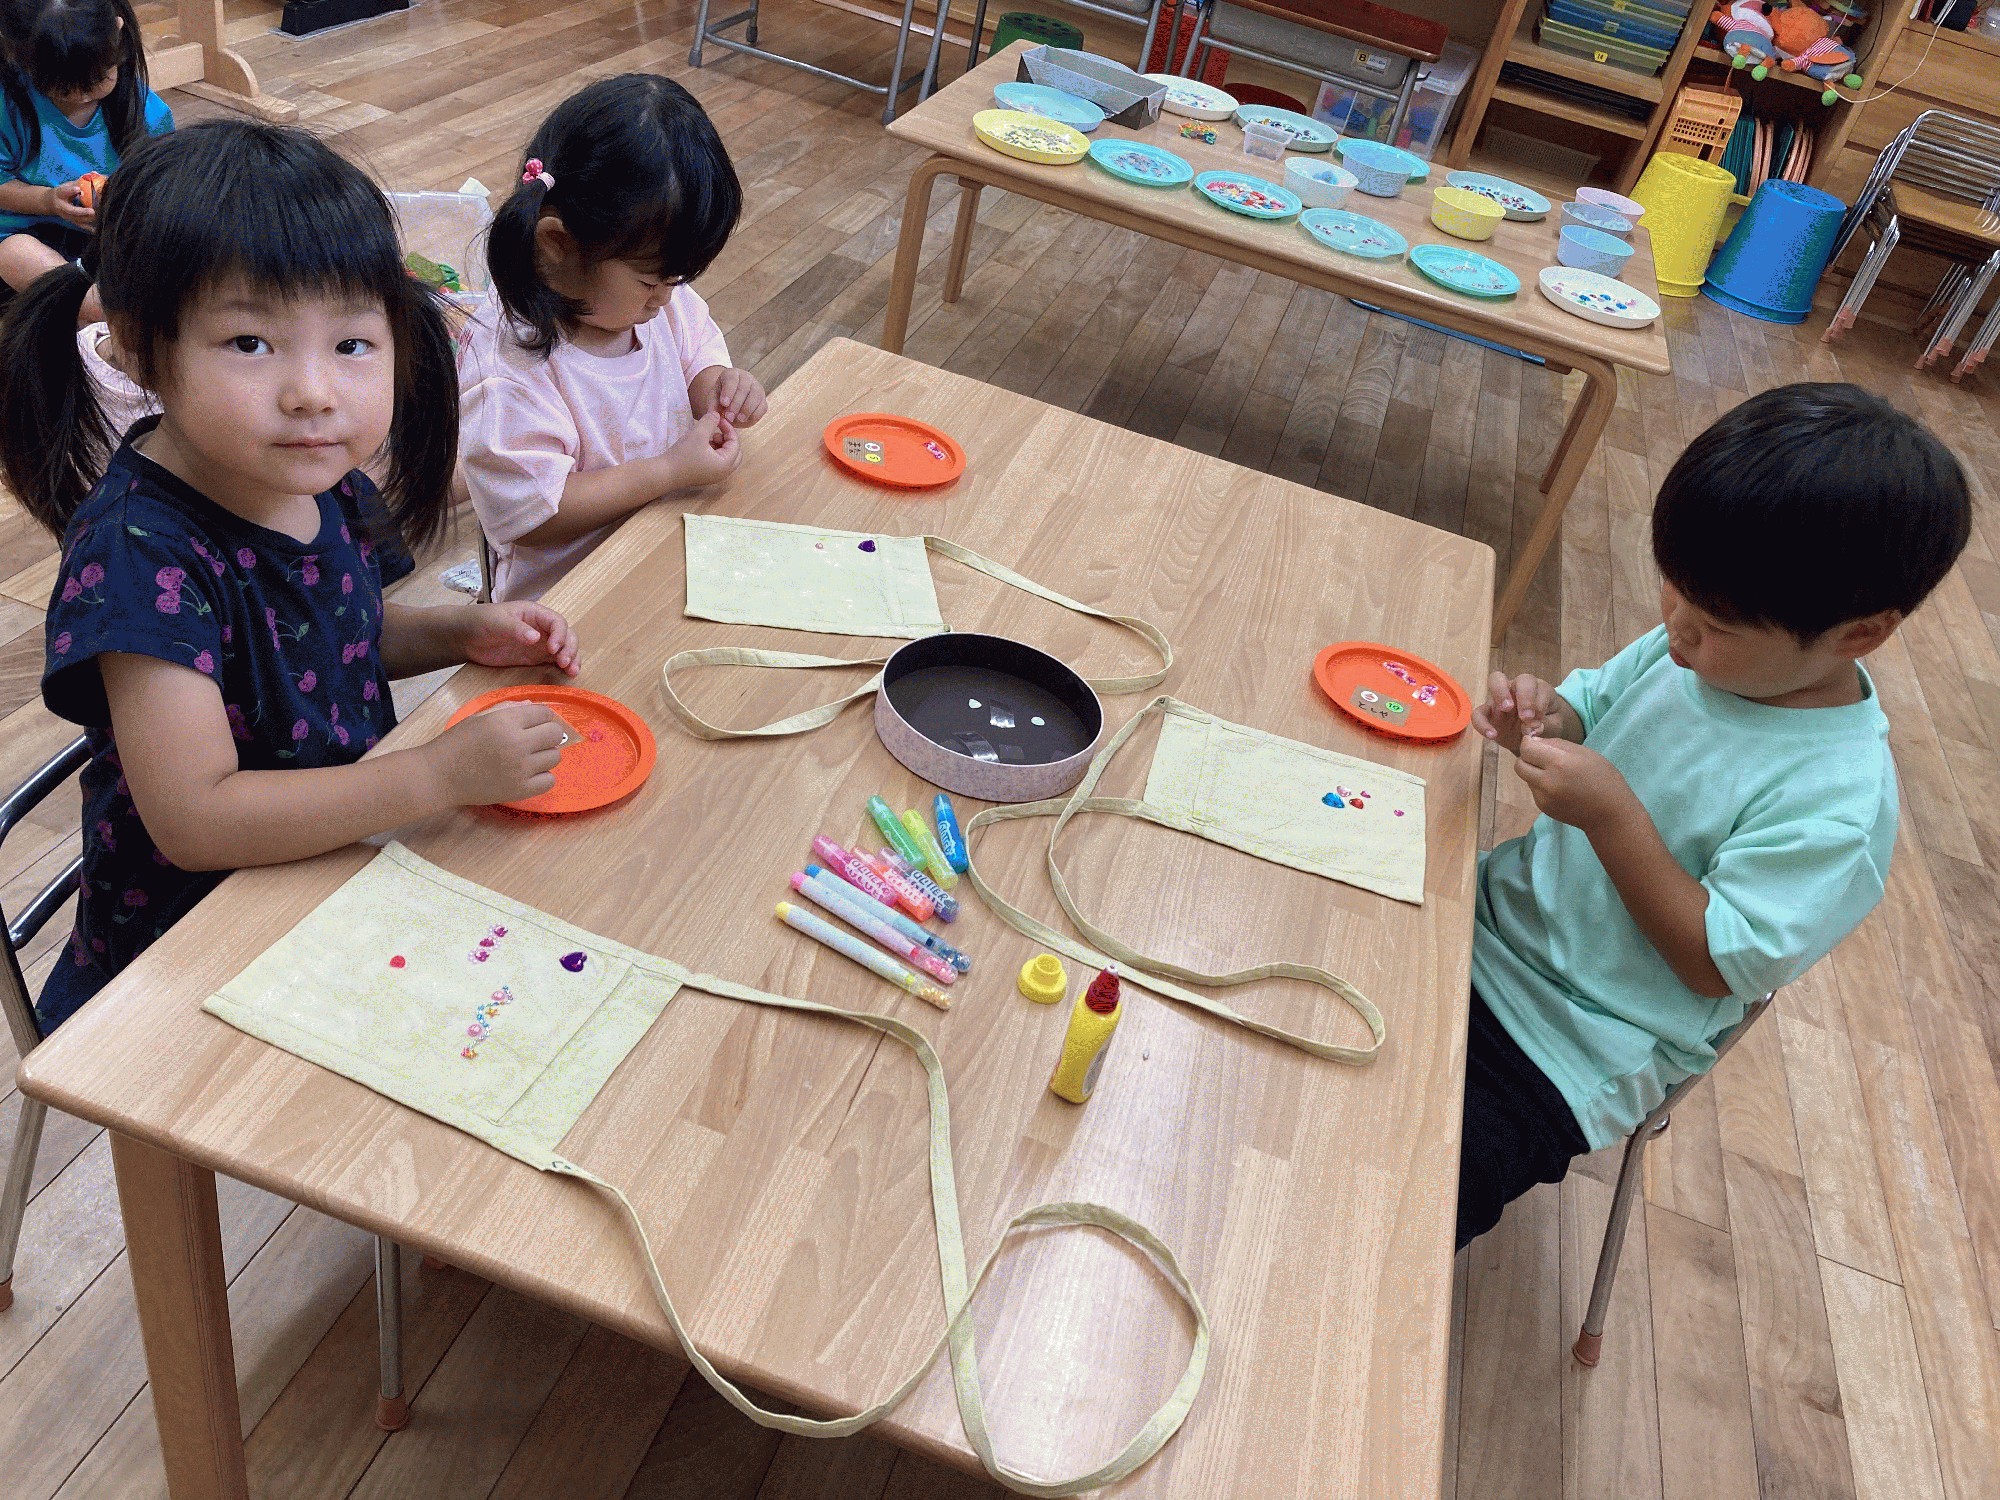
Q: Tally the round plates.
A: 14